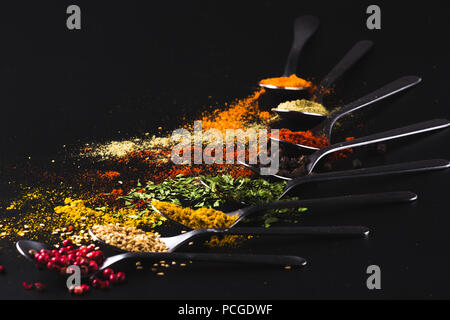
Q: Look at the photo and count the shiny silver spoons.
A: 8